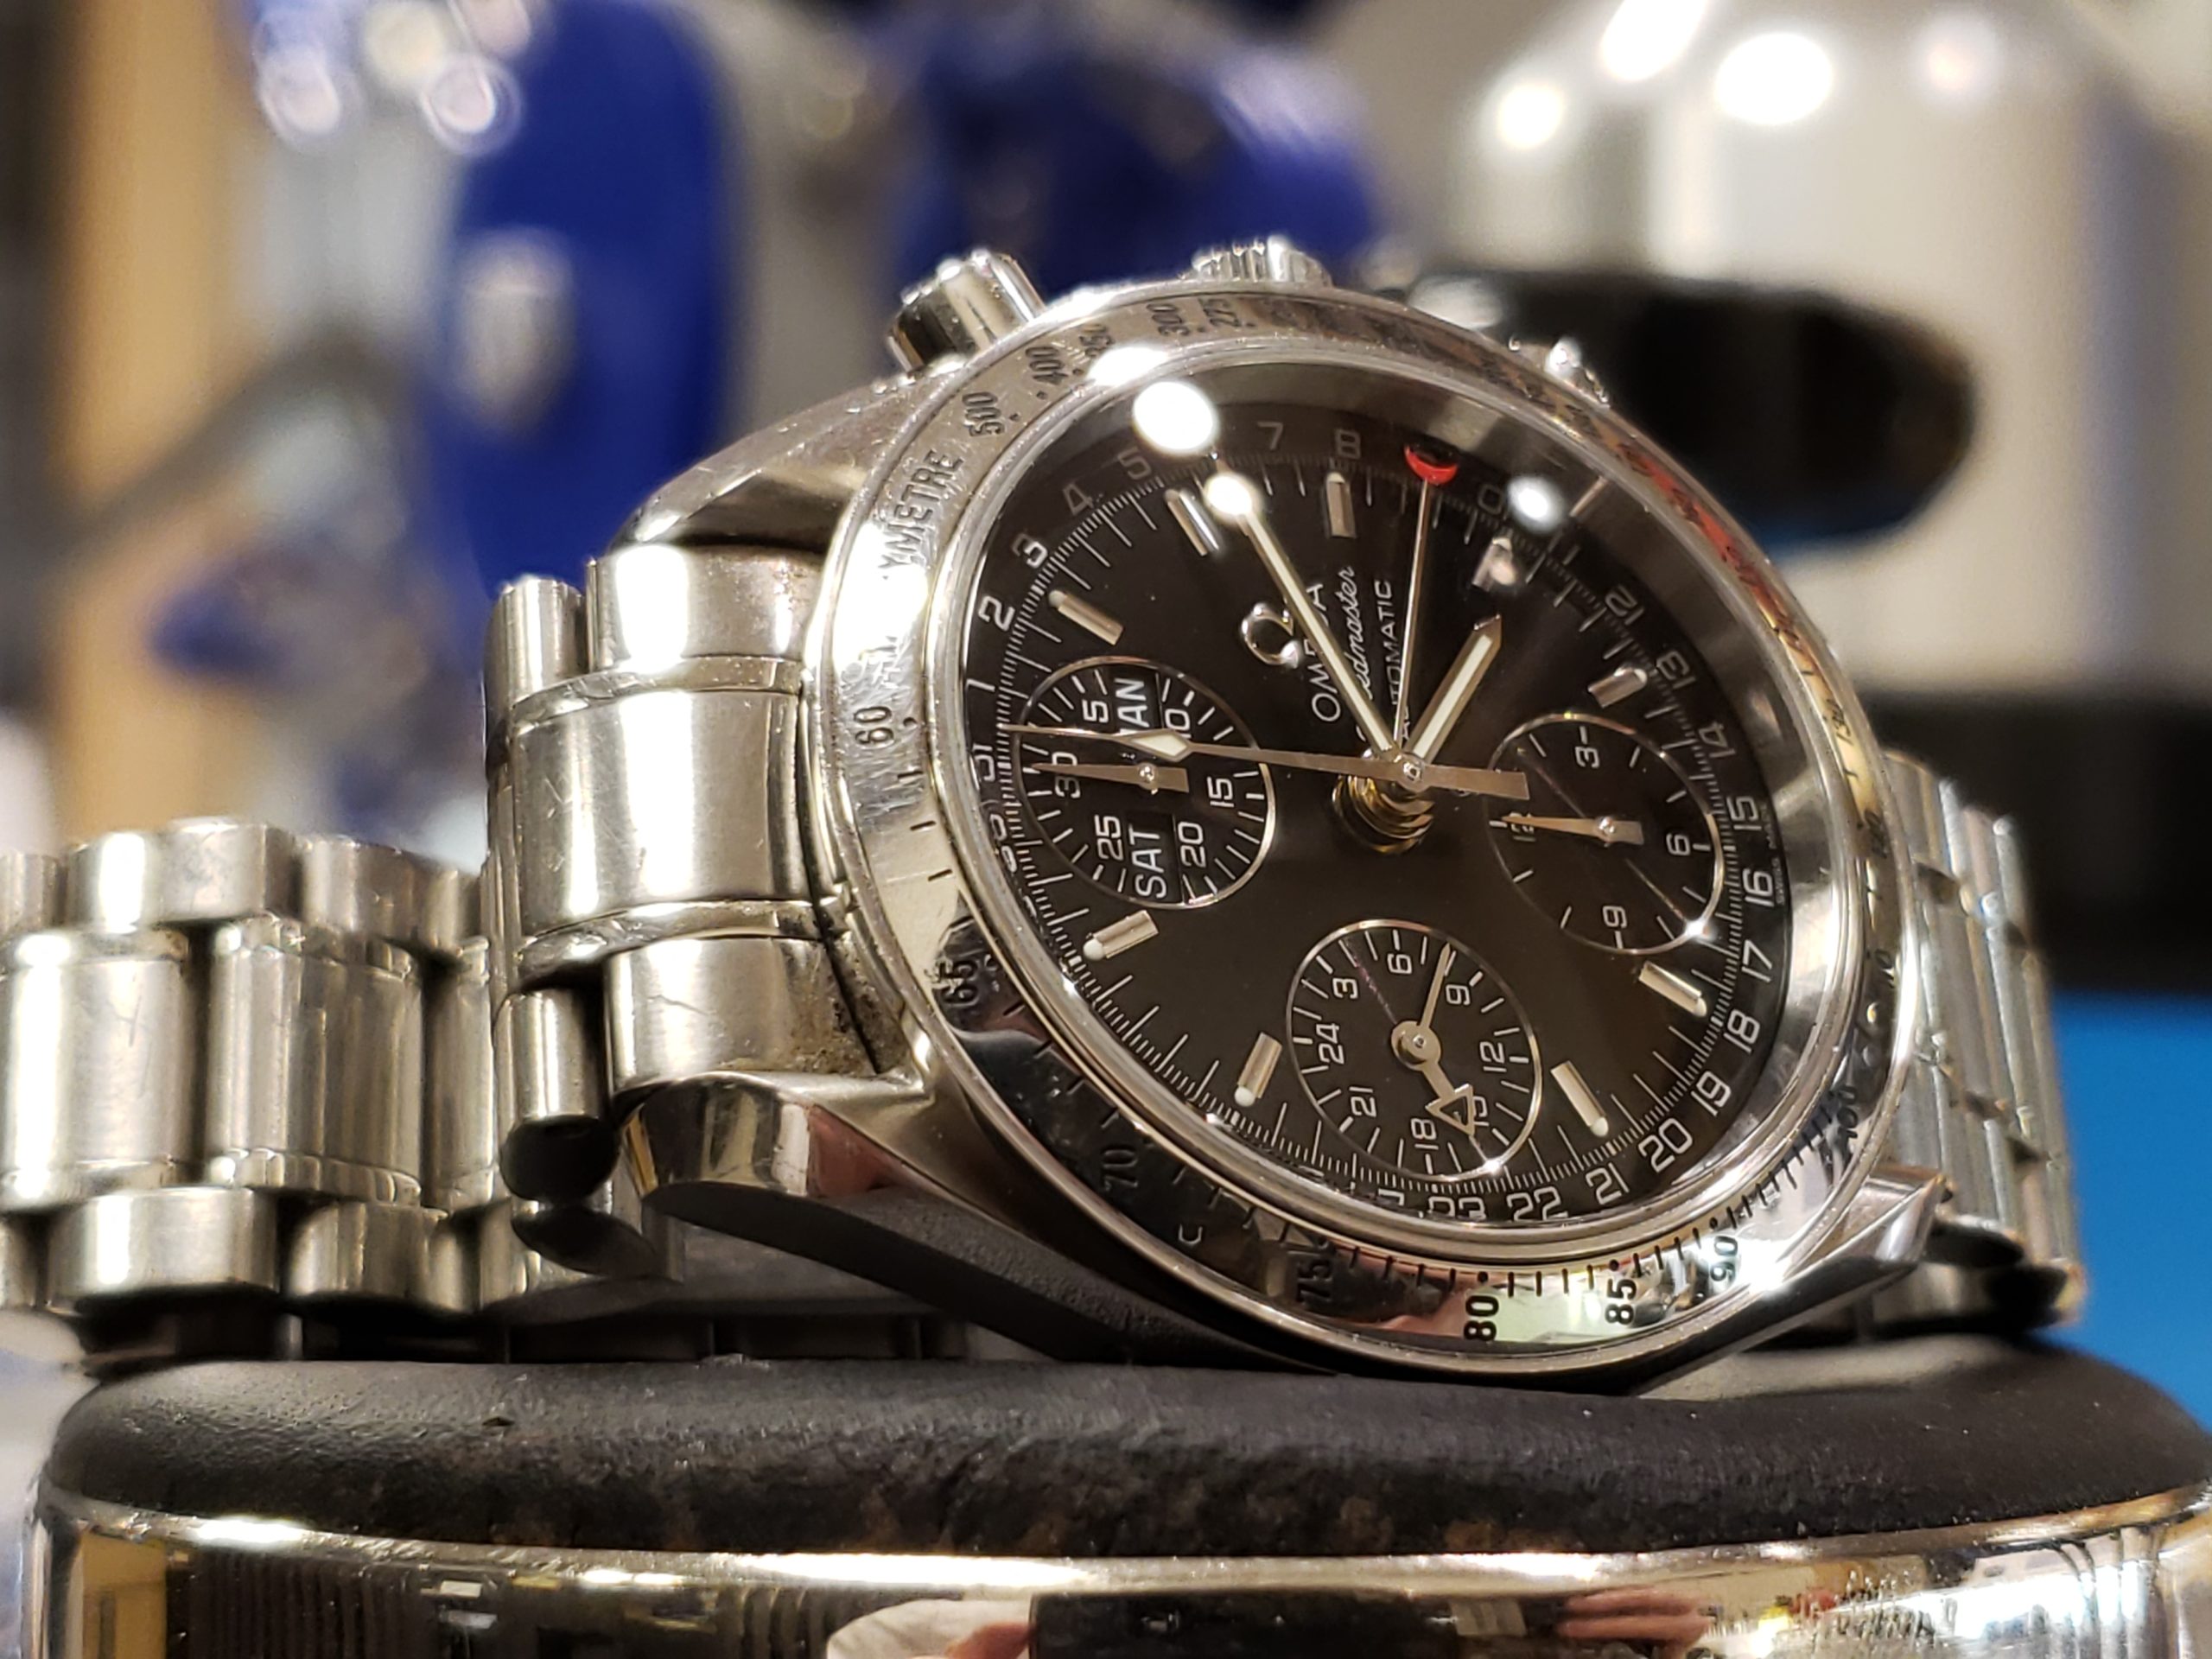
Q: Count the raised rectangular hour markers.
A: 9